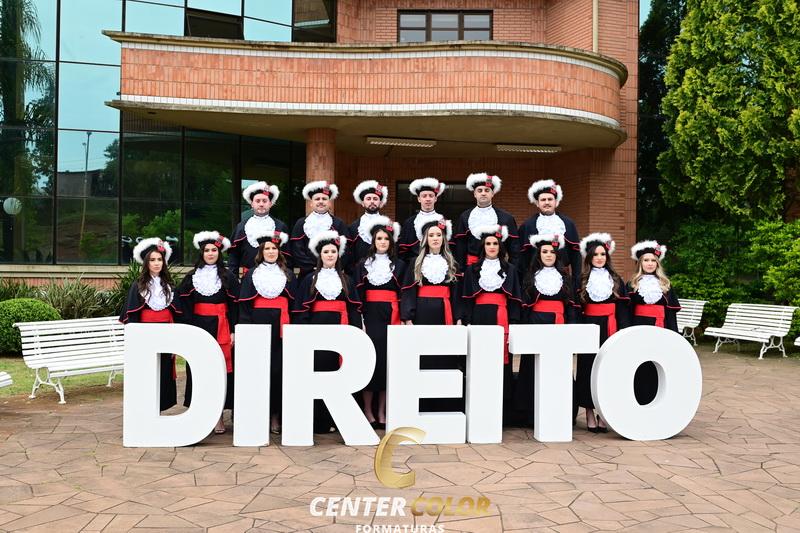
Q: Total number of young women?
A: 10